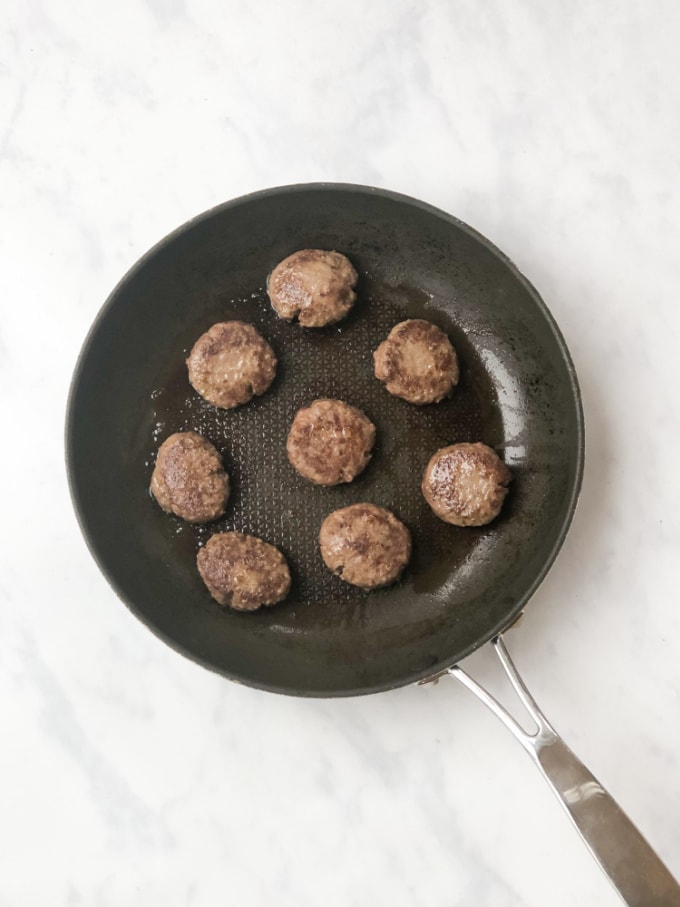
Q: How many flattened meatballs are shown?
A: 8